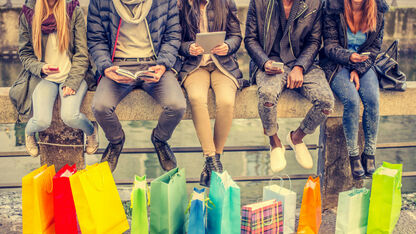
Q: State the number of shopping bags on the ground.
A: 12